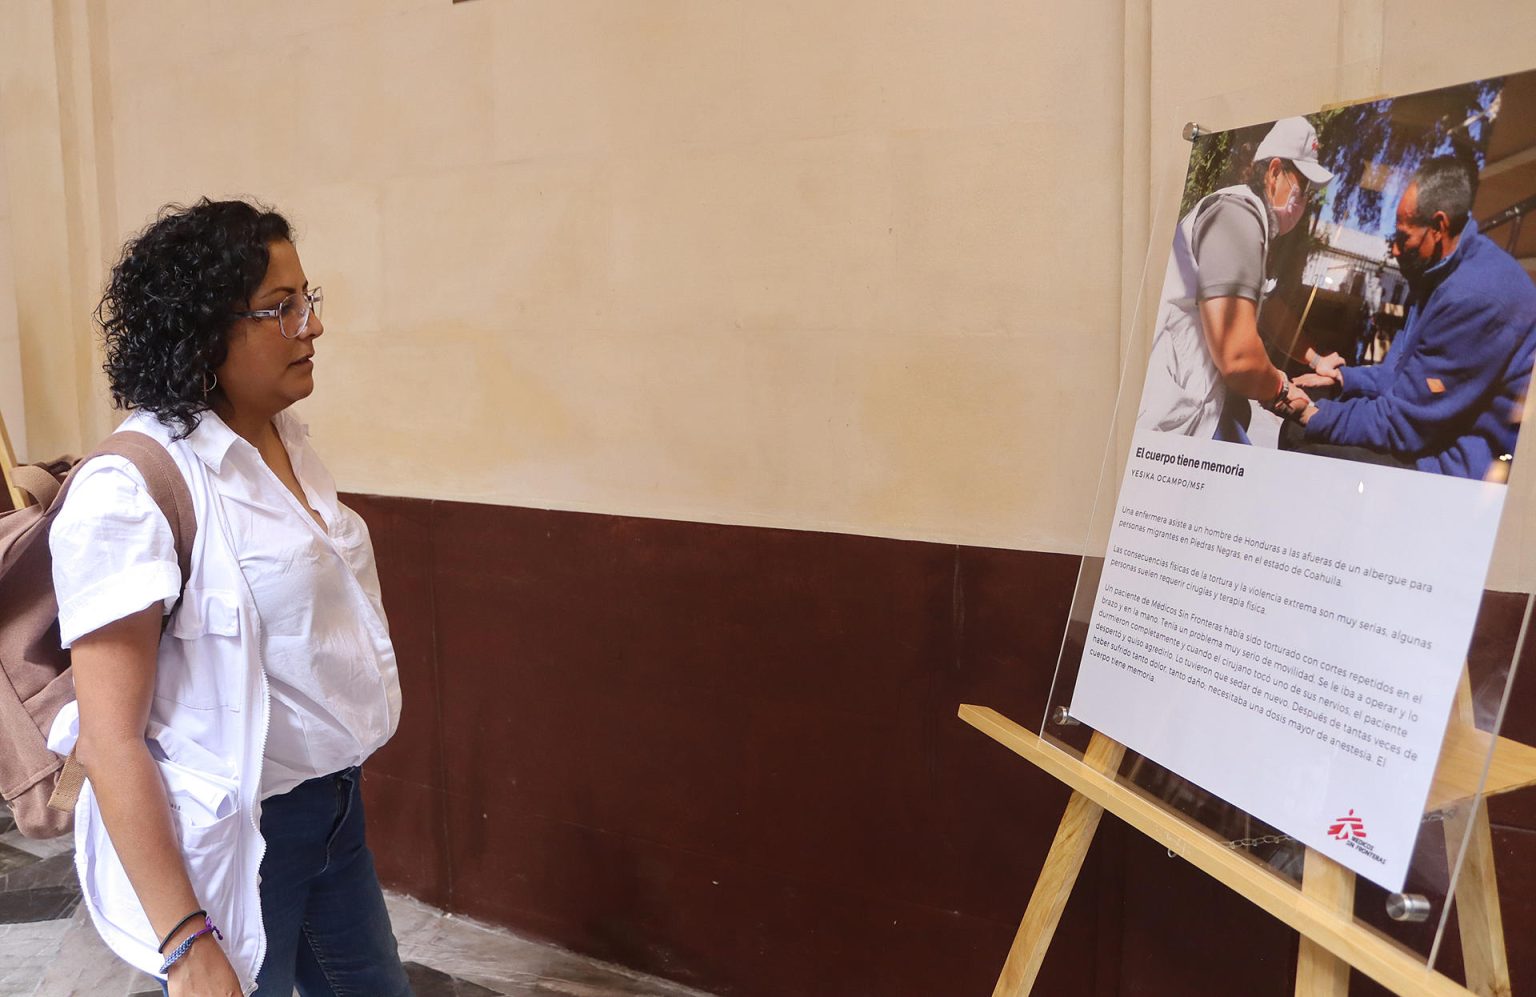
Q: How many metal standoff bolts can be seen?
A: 3